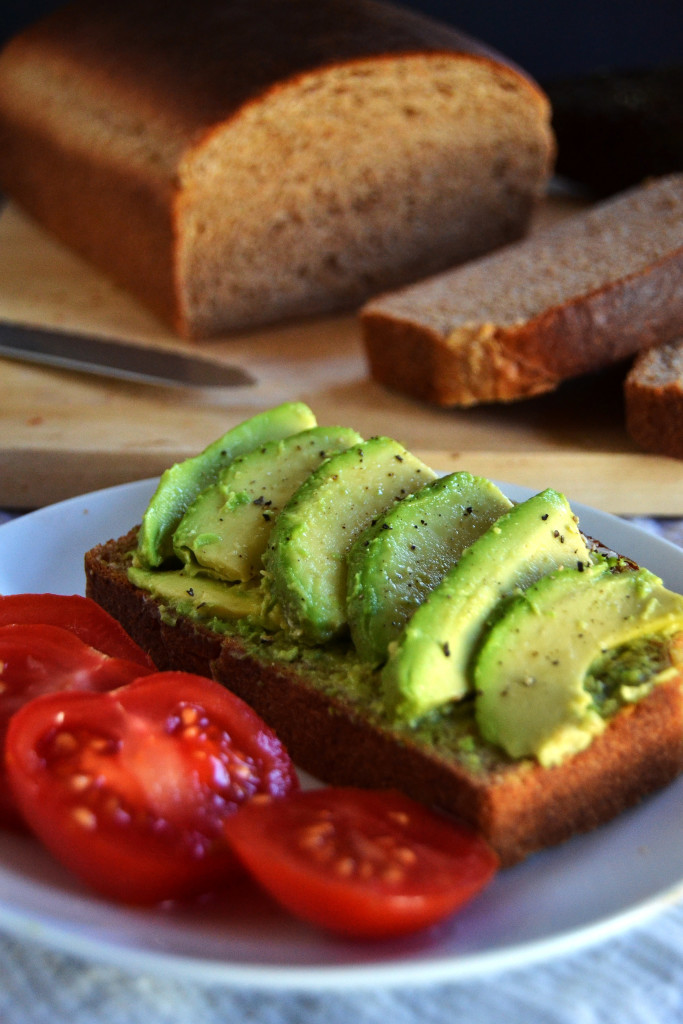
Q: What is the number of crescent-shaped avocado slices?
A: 6